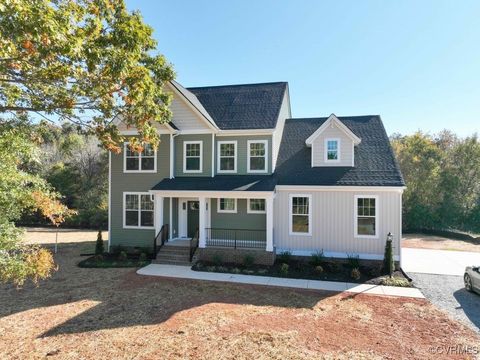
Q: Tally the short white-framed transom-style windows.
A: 2